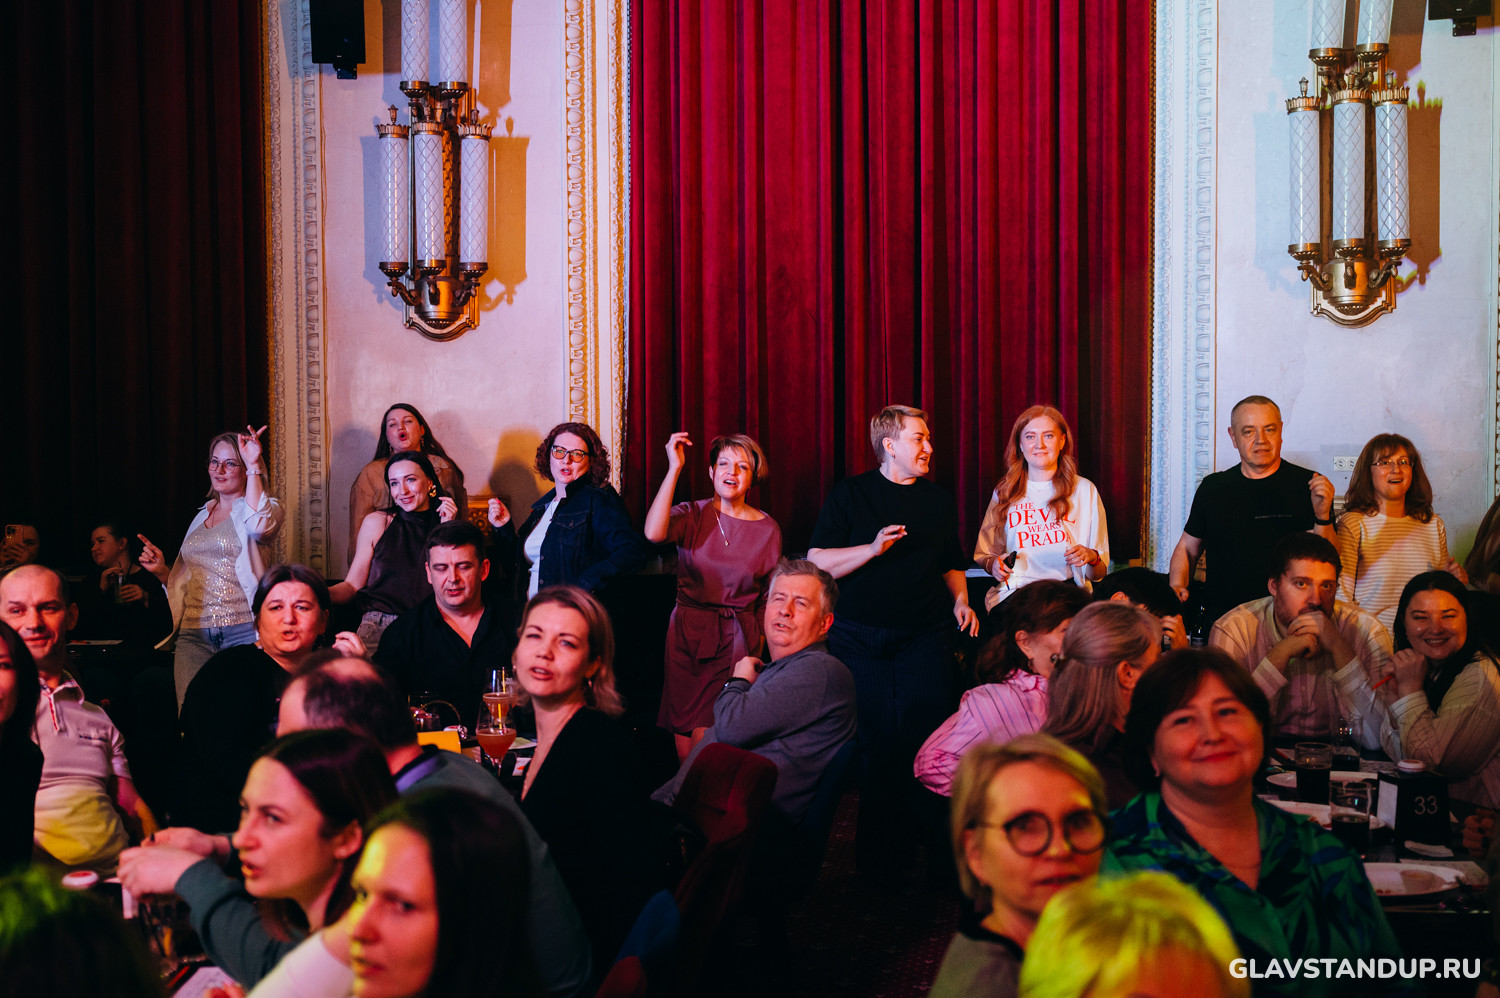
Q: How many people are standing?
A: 9